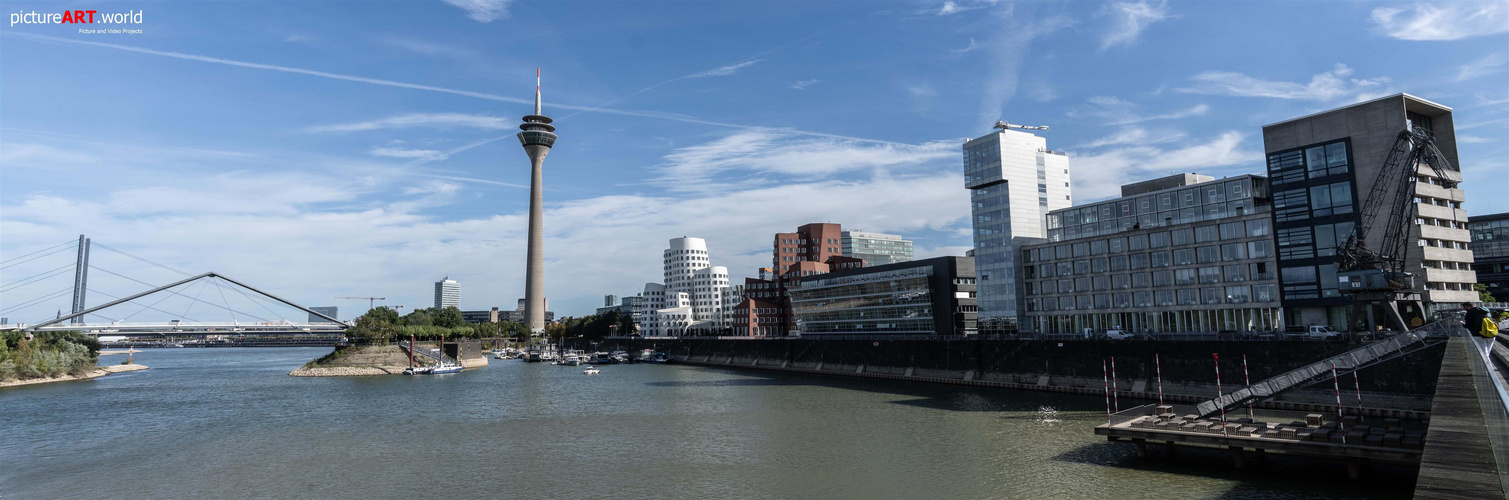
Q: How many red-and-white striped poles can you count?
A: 7